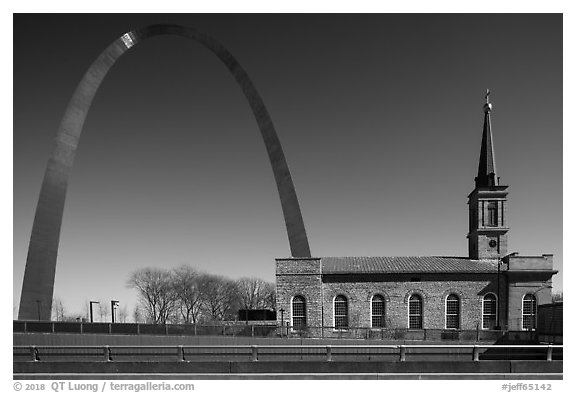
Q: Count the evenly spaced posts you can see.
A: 8